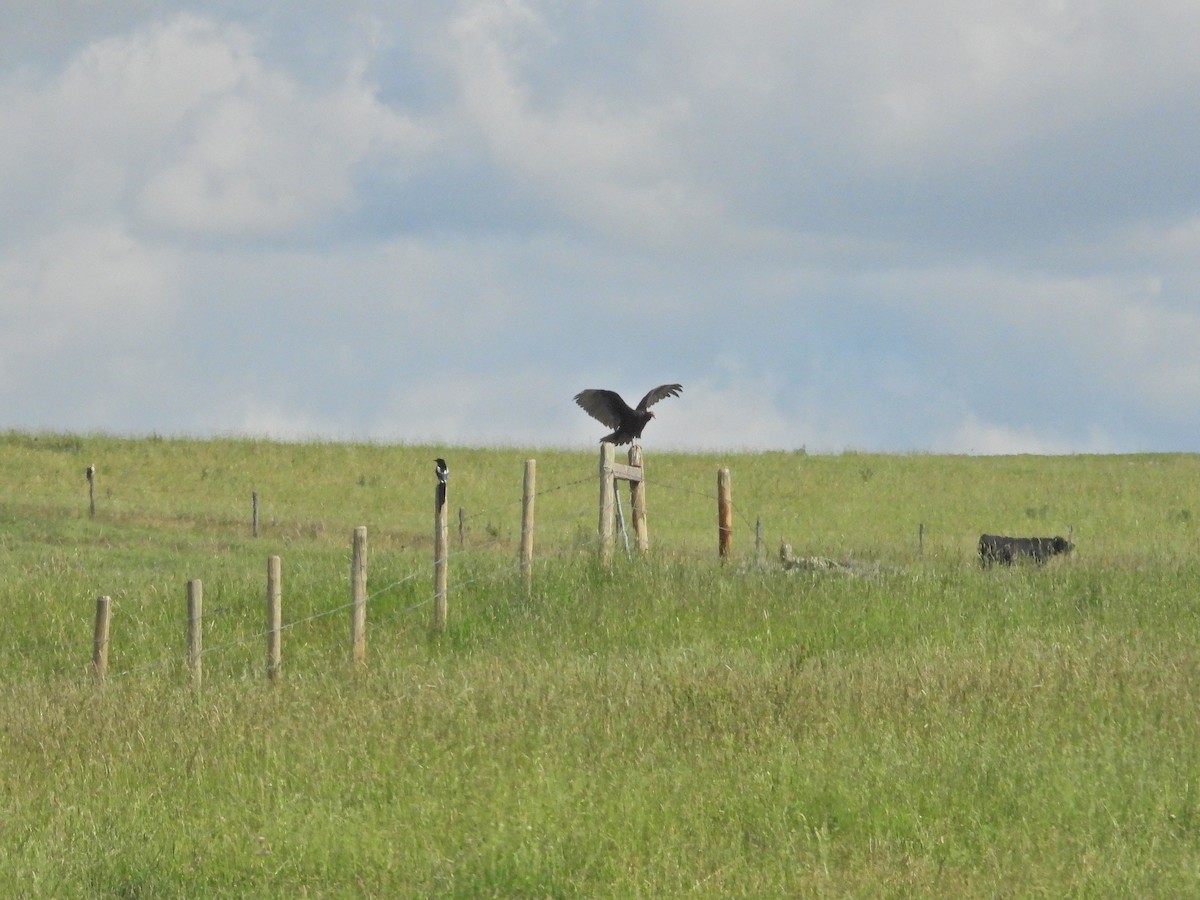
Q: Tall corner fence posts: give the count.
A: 2